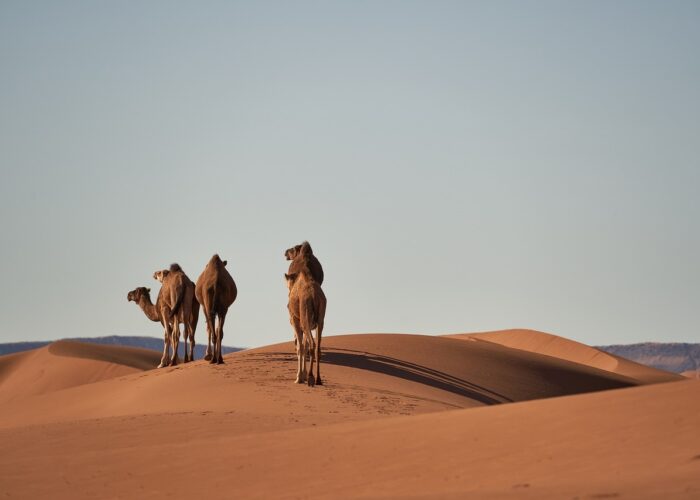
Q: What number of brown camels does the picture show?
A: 5